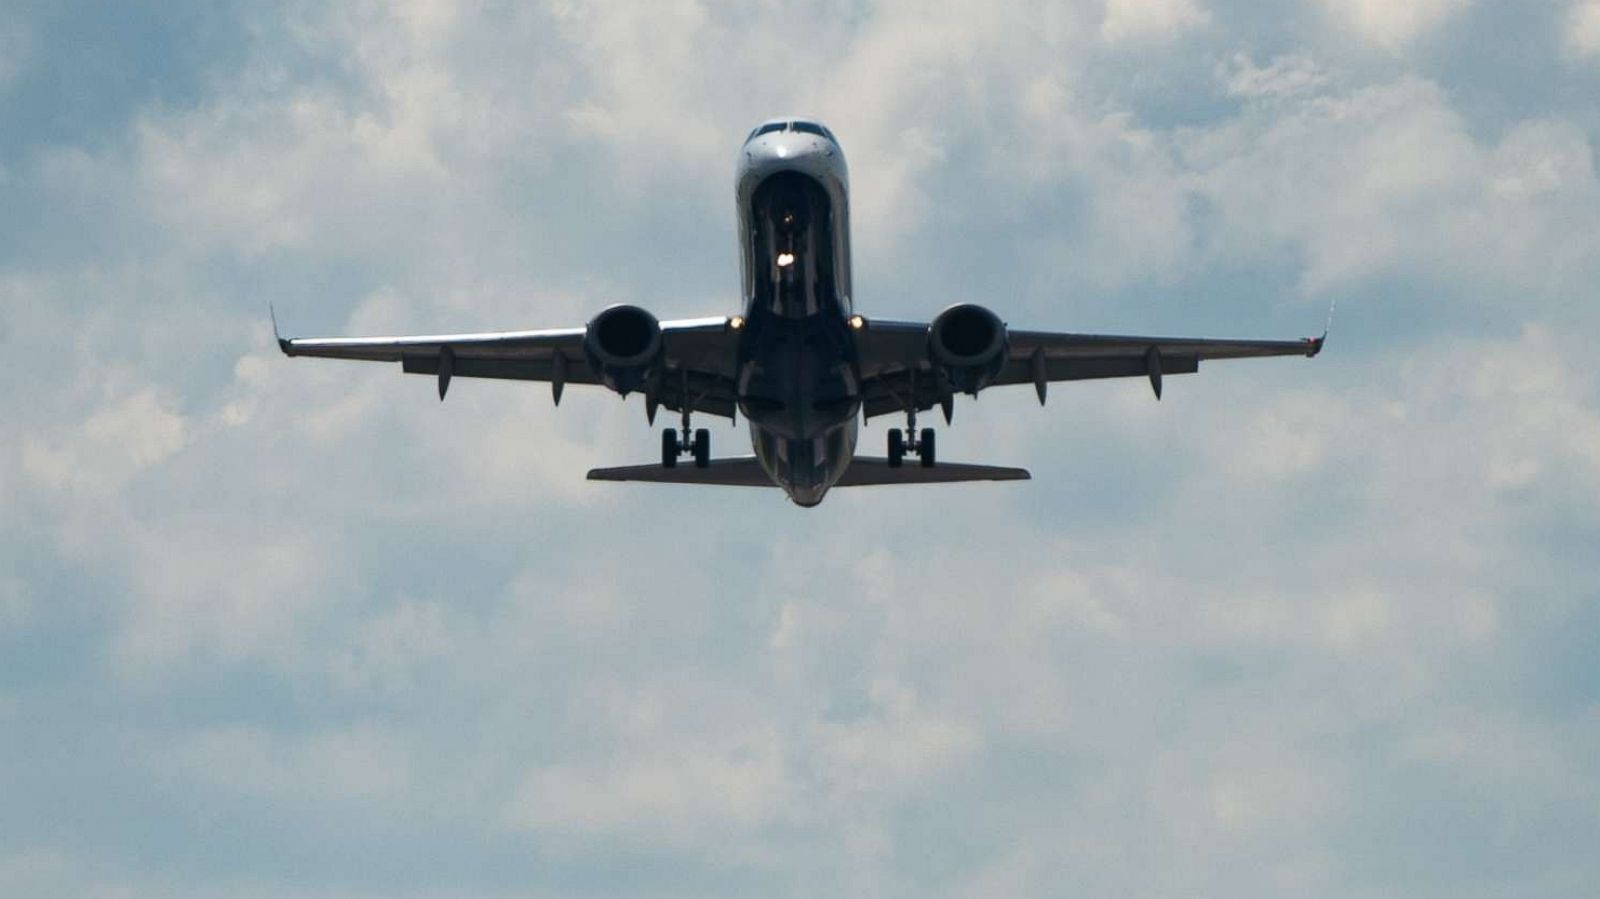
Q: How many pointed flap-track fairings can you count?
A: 6